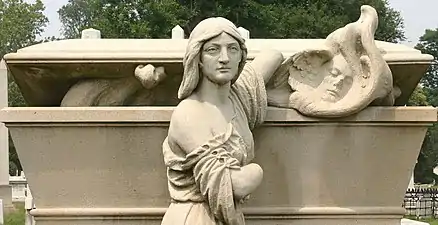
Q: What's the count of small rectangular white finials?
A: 3